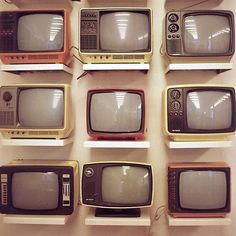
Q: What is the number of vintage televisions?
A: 9